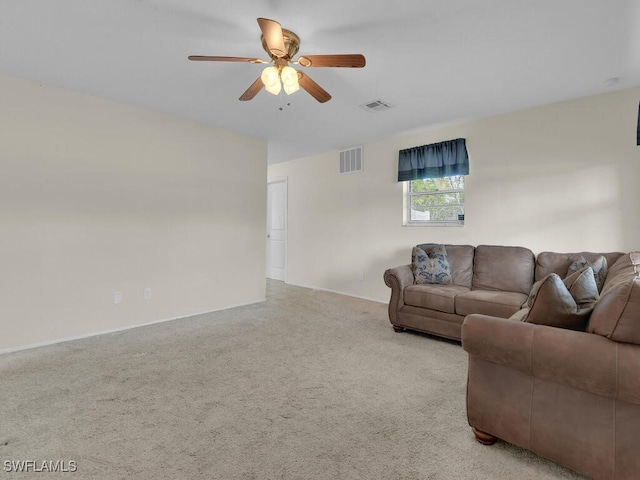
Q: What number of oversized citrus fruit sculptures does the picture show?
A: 0